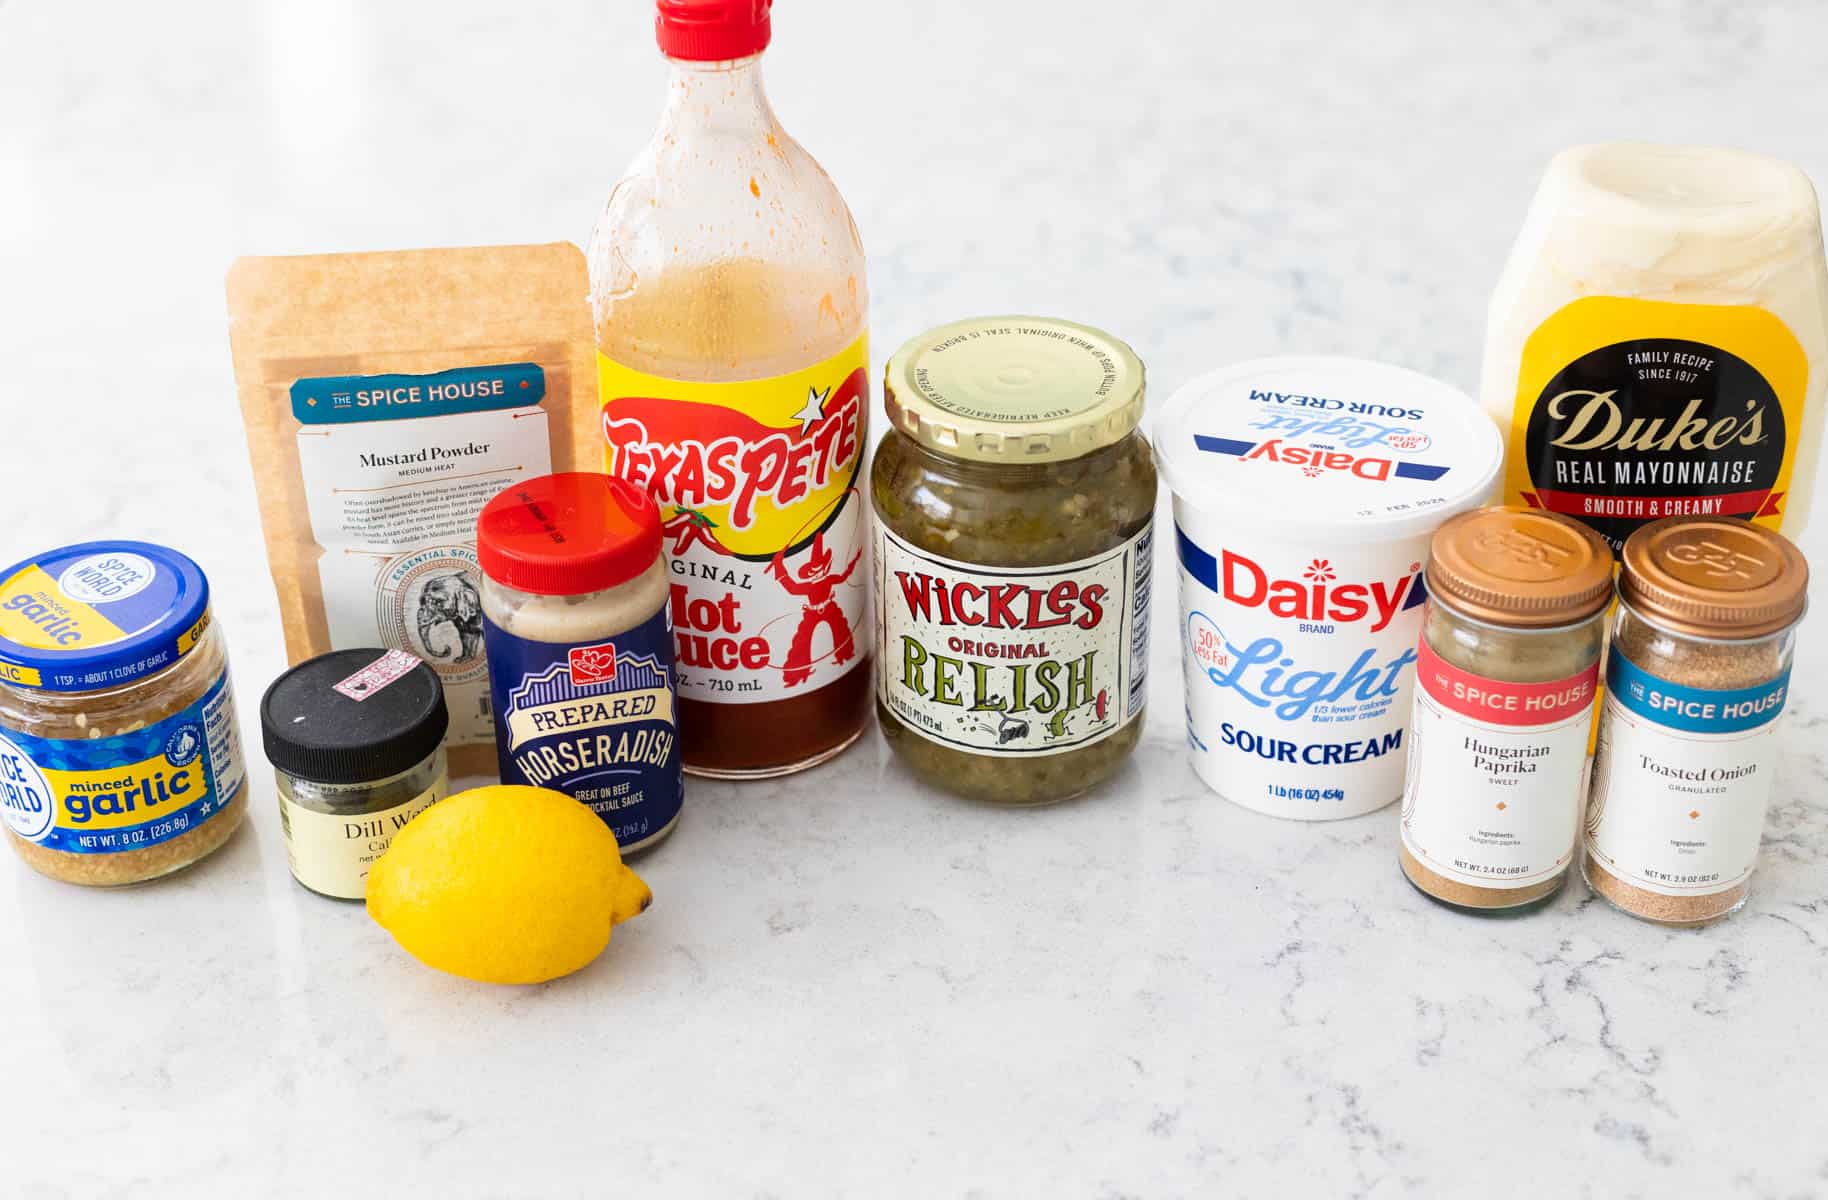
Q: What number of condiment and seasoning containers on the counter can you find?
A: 10